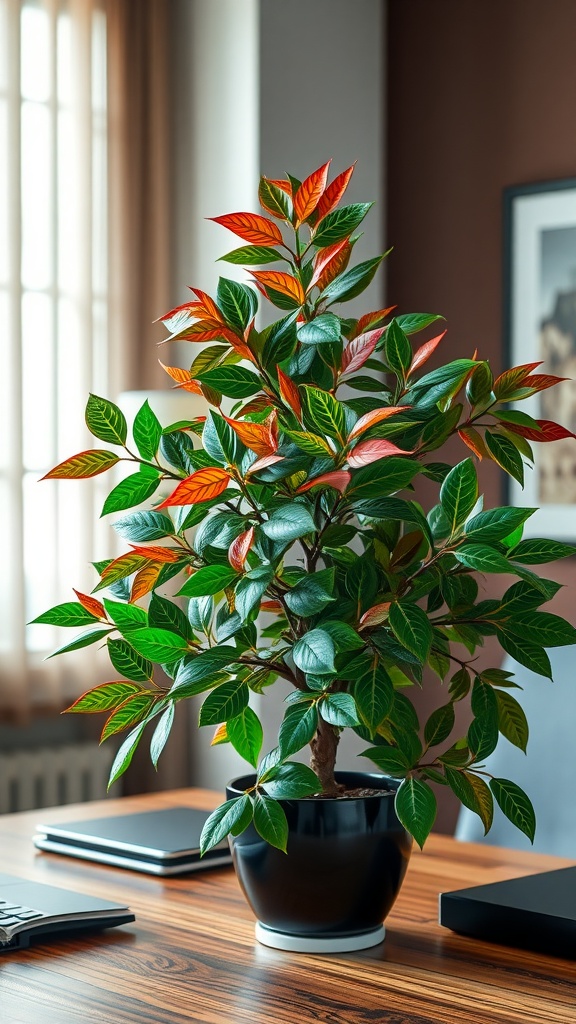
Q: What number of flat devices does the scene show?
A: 3